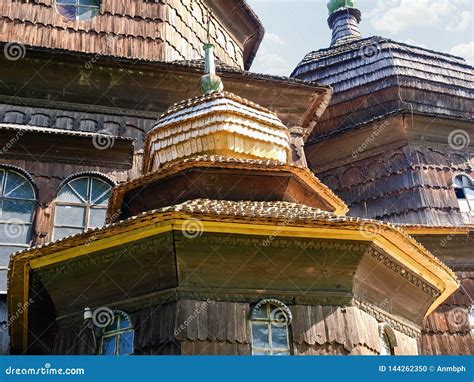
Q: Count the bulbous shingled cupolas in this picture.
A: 2